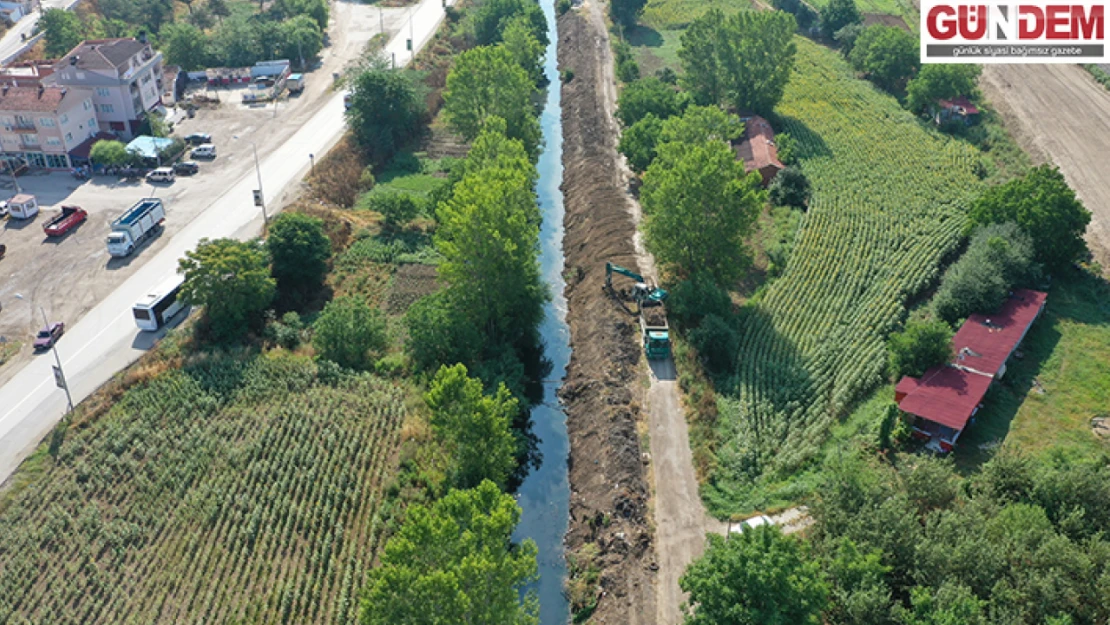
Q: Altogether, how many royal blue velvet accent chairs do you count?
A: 0